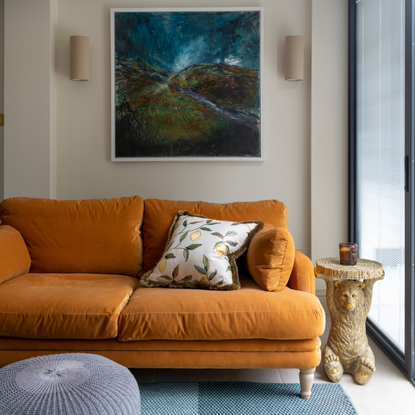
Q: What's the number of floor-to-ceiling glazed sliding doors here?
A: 1